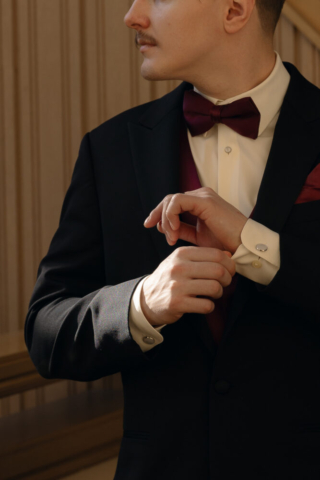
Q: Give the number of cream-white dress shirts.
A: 1